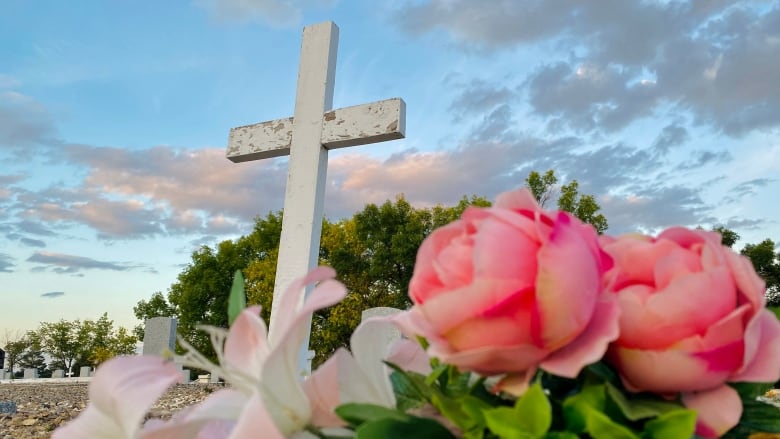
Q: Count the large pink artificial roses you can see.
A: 2